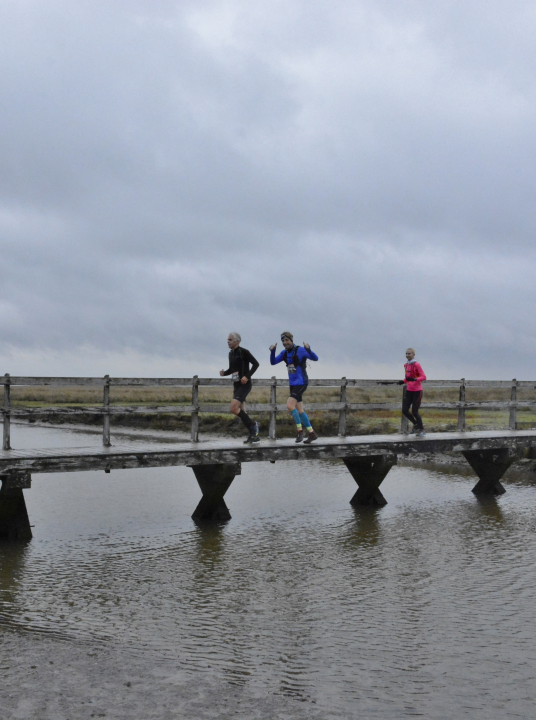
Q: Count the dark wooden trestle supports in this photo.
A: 4